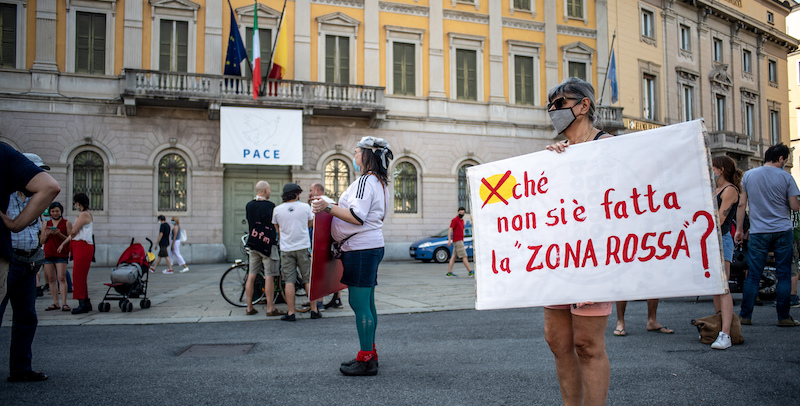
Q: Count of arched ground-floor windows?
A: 5